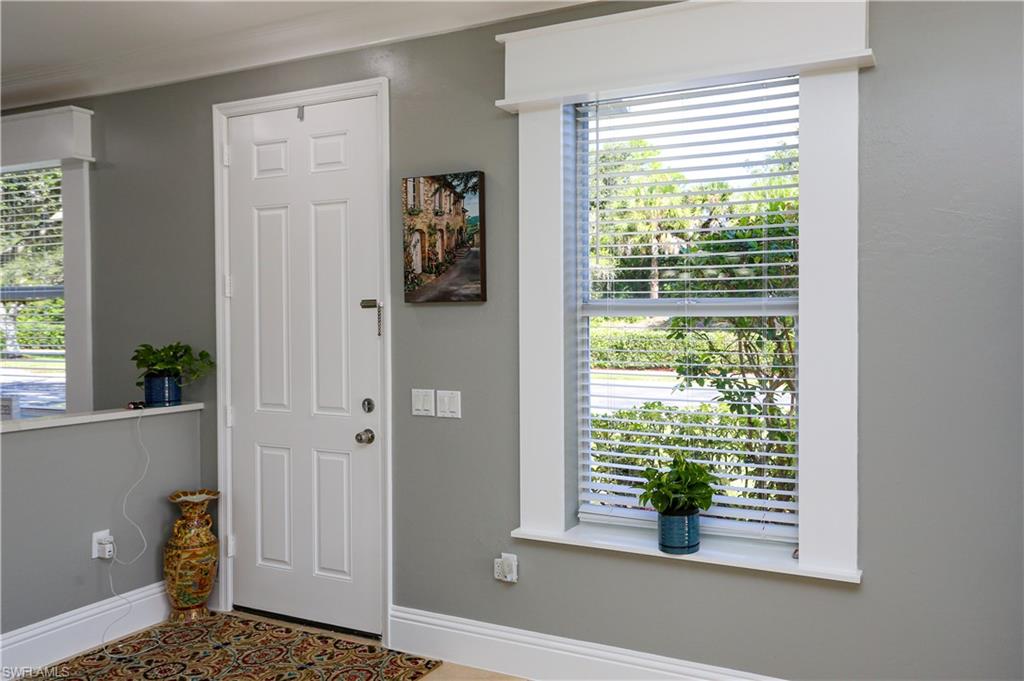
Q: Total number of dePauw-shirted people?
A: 0